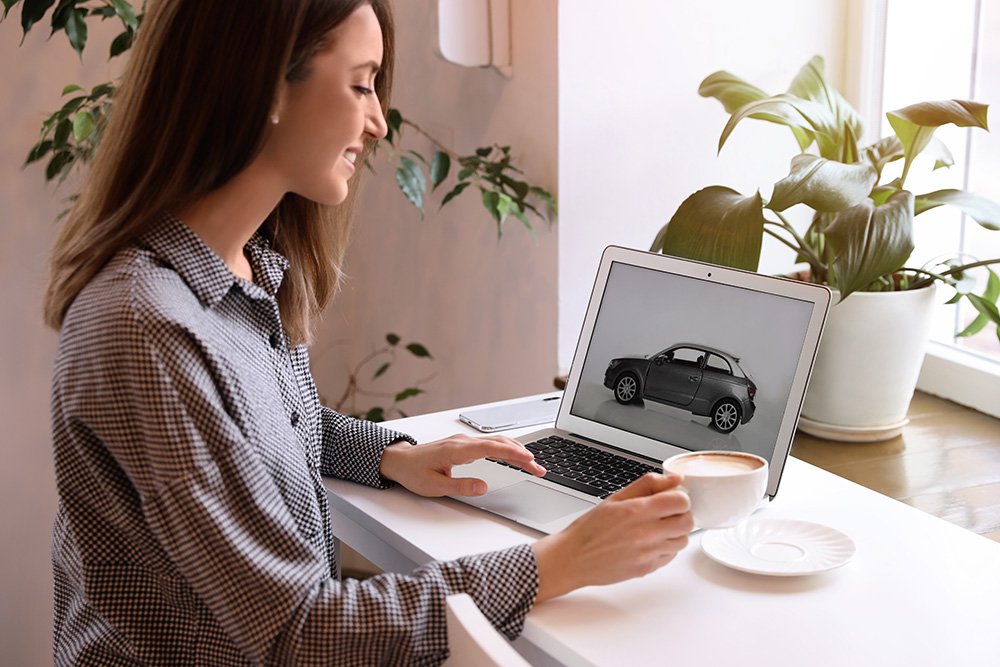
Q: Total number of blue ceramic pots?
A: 0